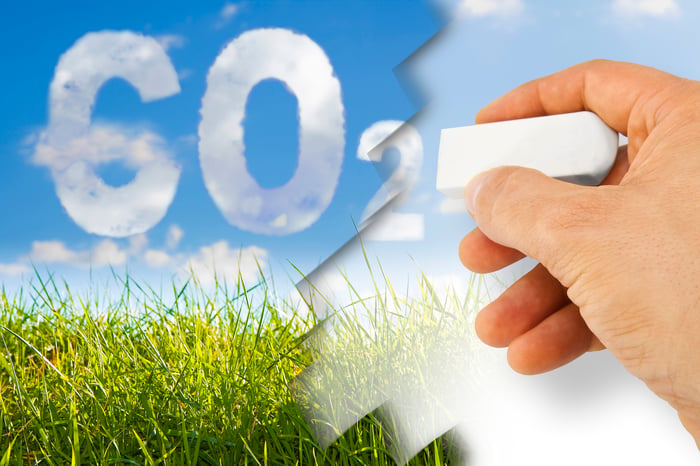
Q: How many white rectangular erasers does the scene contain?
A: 1